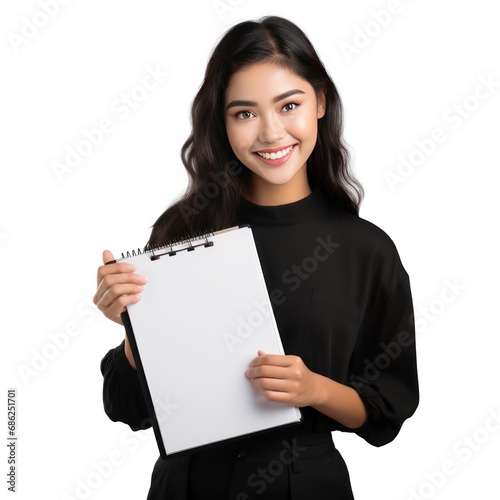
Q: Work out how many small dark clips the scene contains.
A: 4